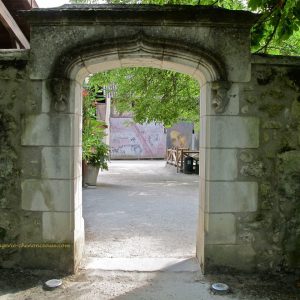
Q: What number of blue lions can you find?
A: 0